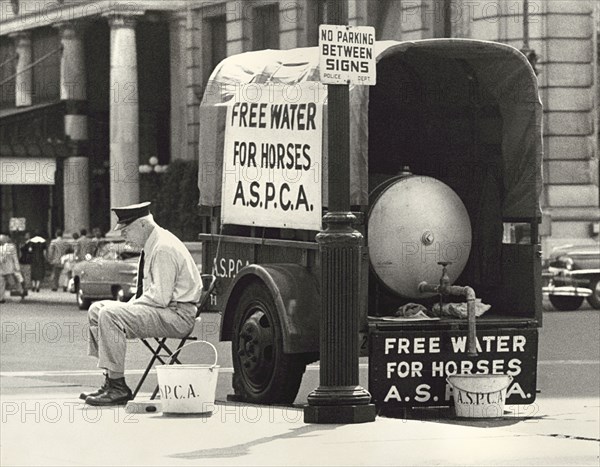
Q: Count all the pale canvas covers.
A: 1